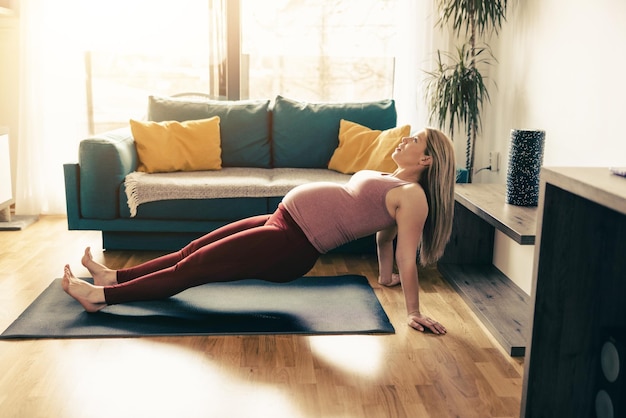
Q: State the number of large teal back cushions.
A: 2